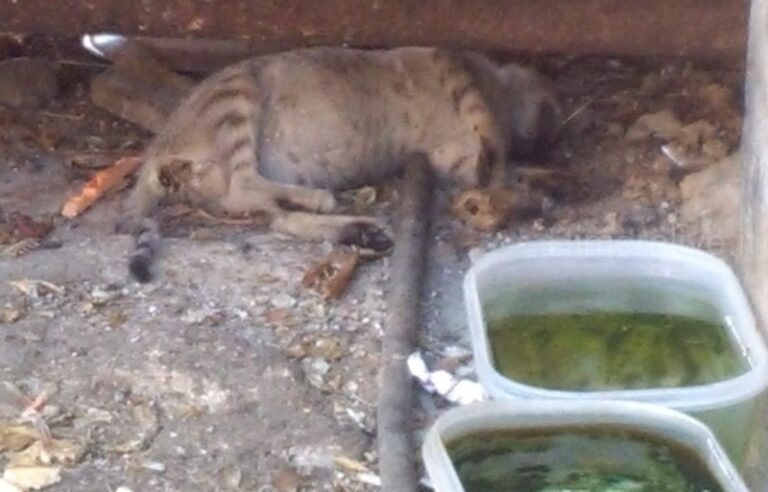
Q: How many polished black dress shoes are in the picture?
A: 0